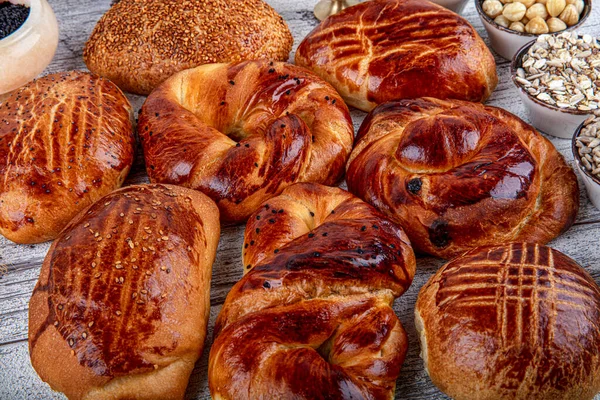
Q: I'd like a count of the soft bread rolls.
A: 8